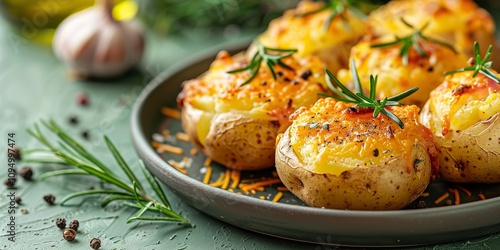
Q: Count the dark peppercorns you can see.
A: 11